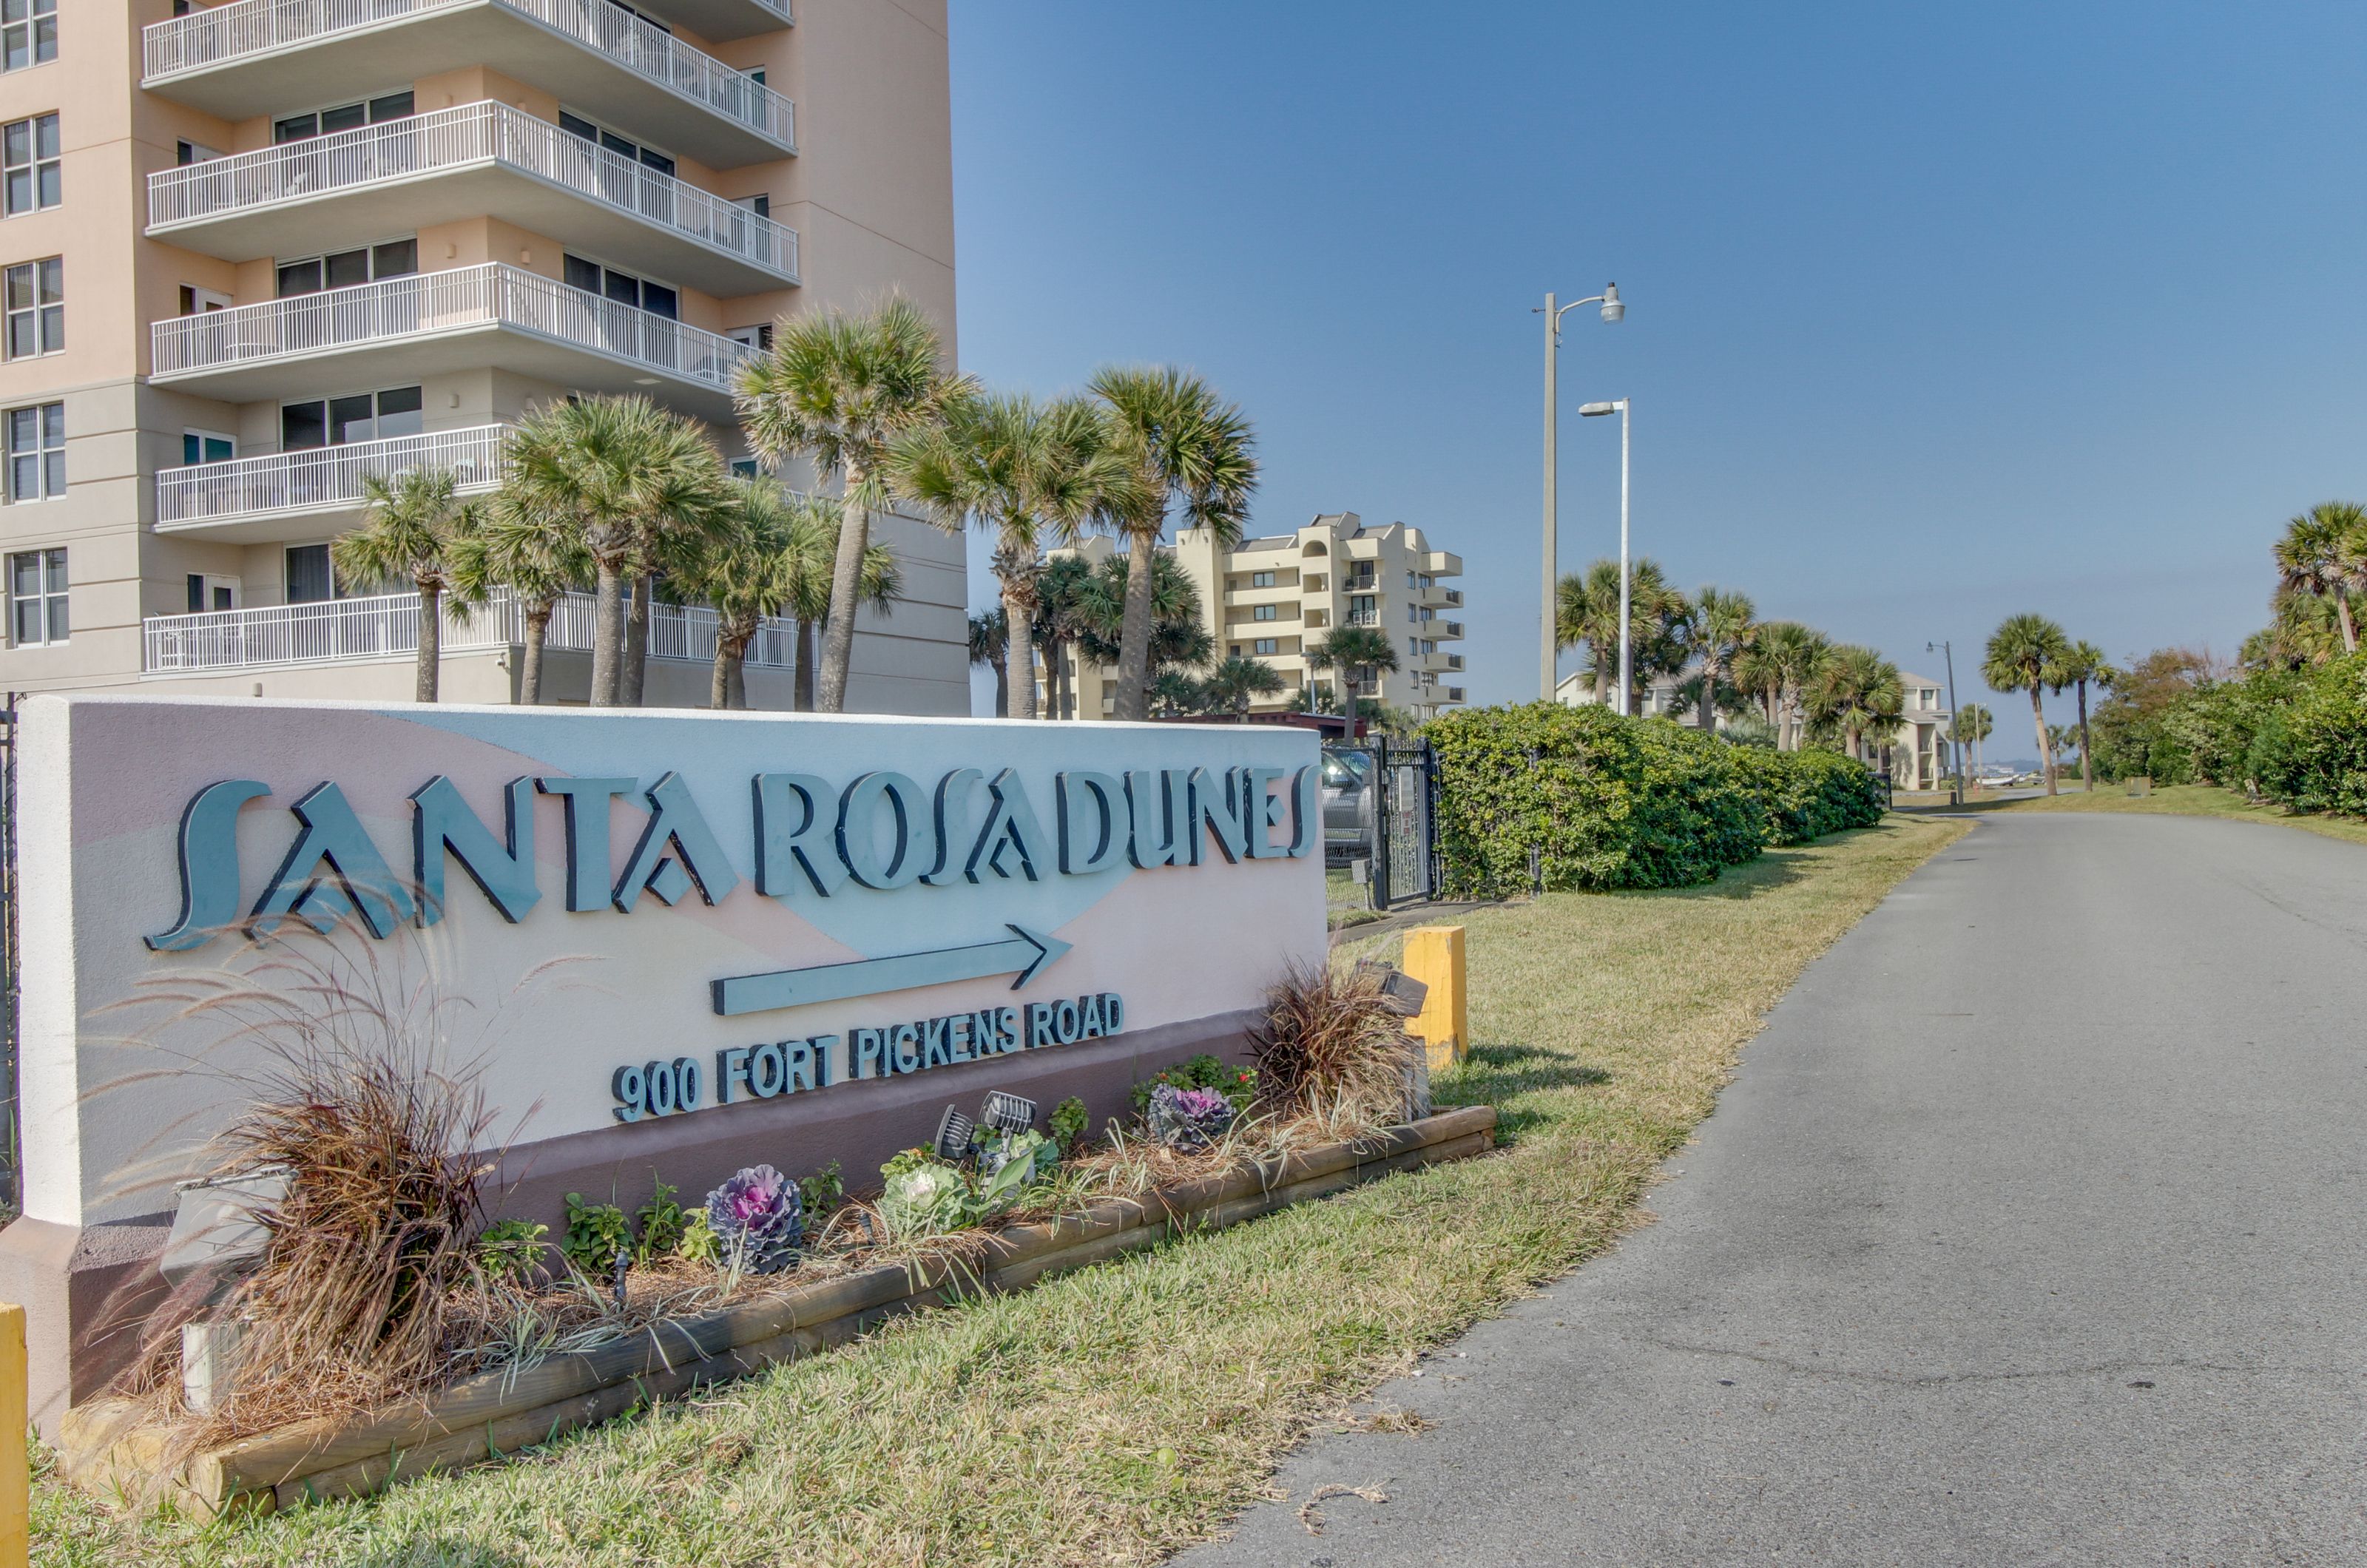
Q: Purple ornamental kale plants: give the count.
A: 2